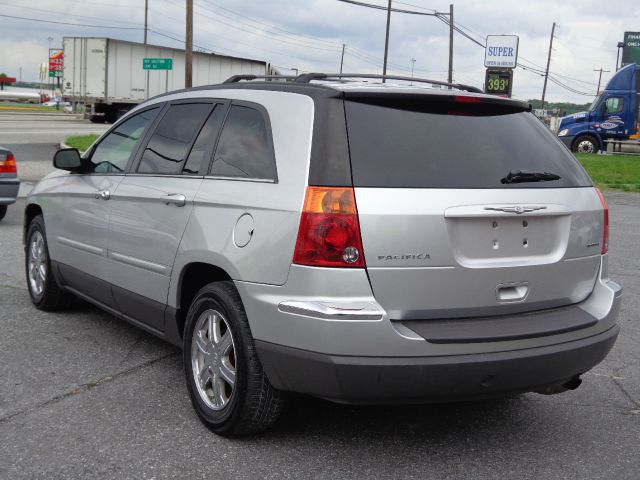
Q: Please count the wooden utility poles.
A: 7